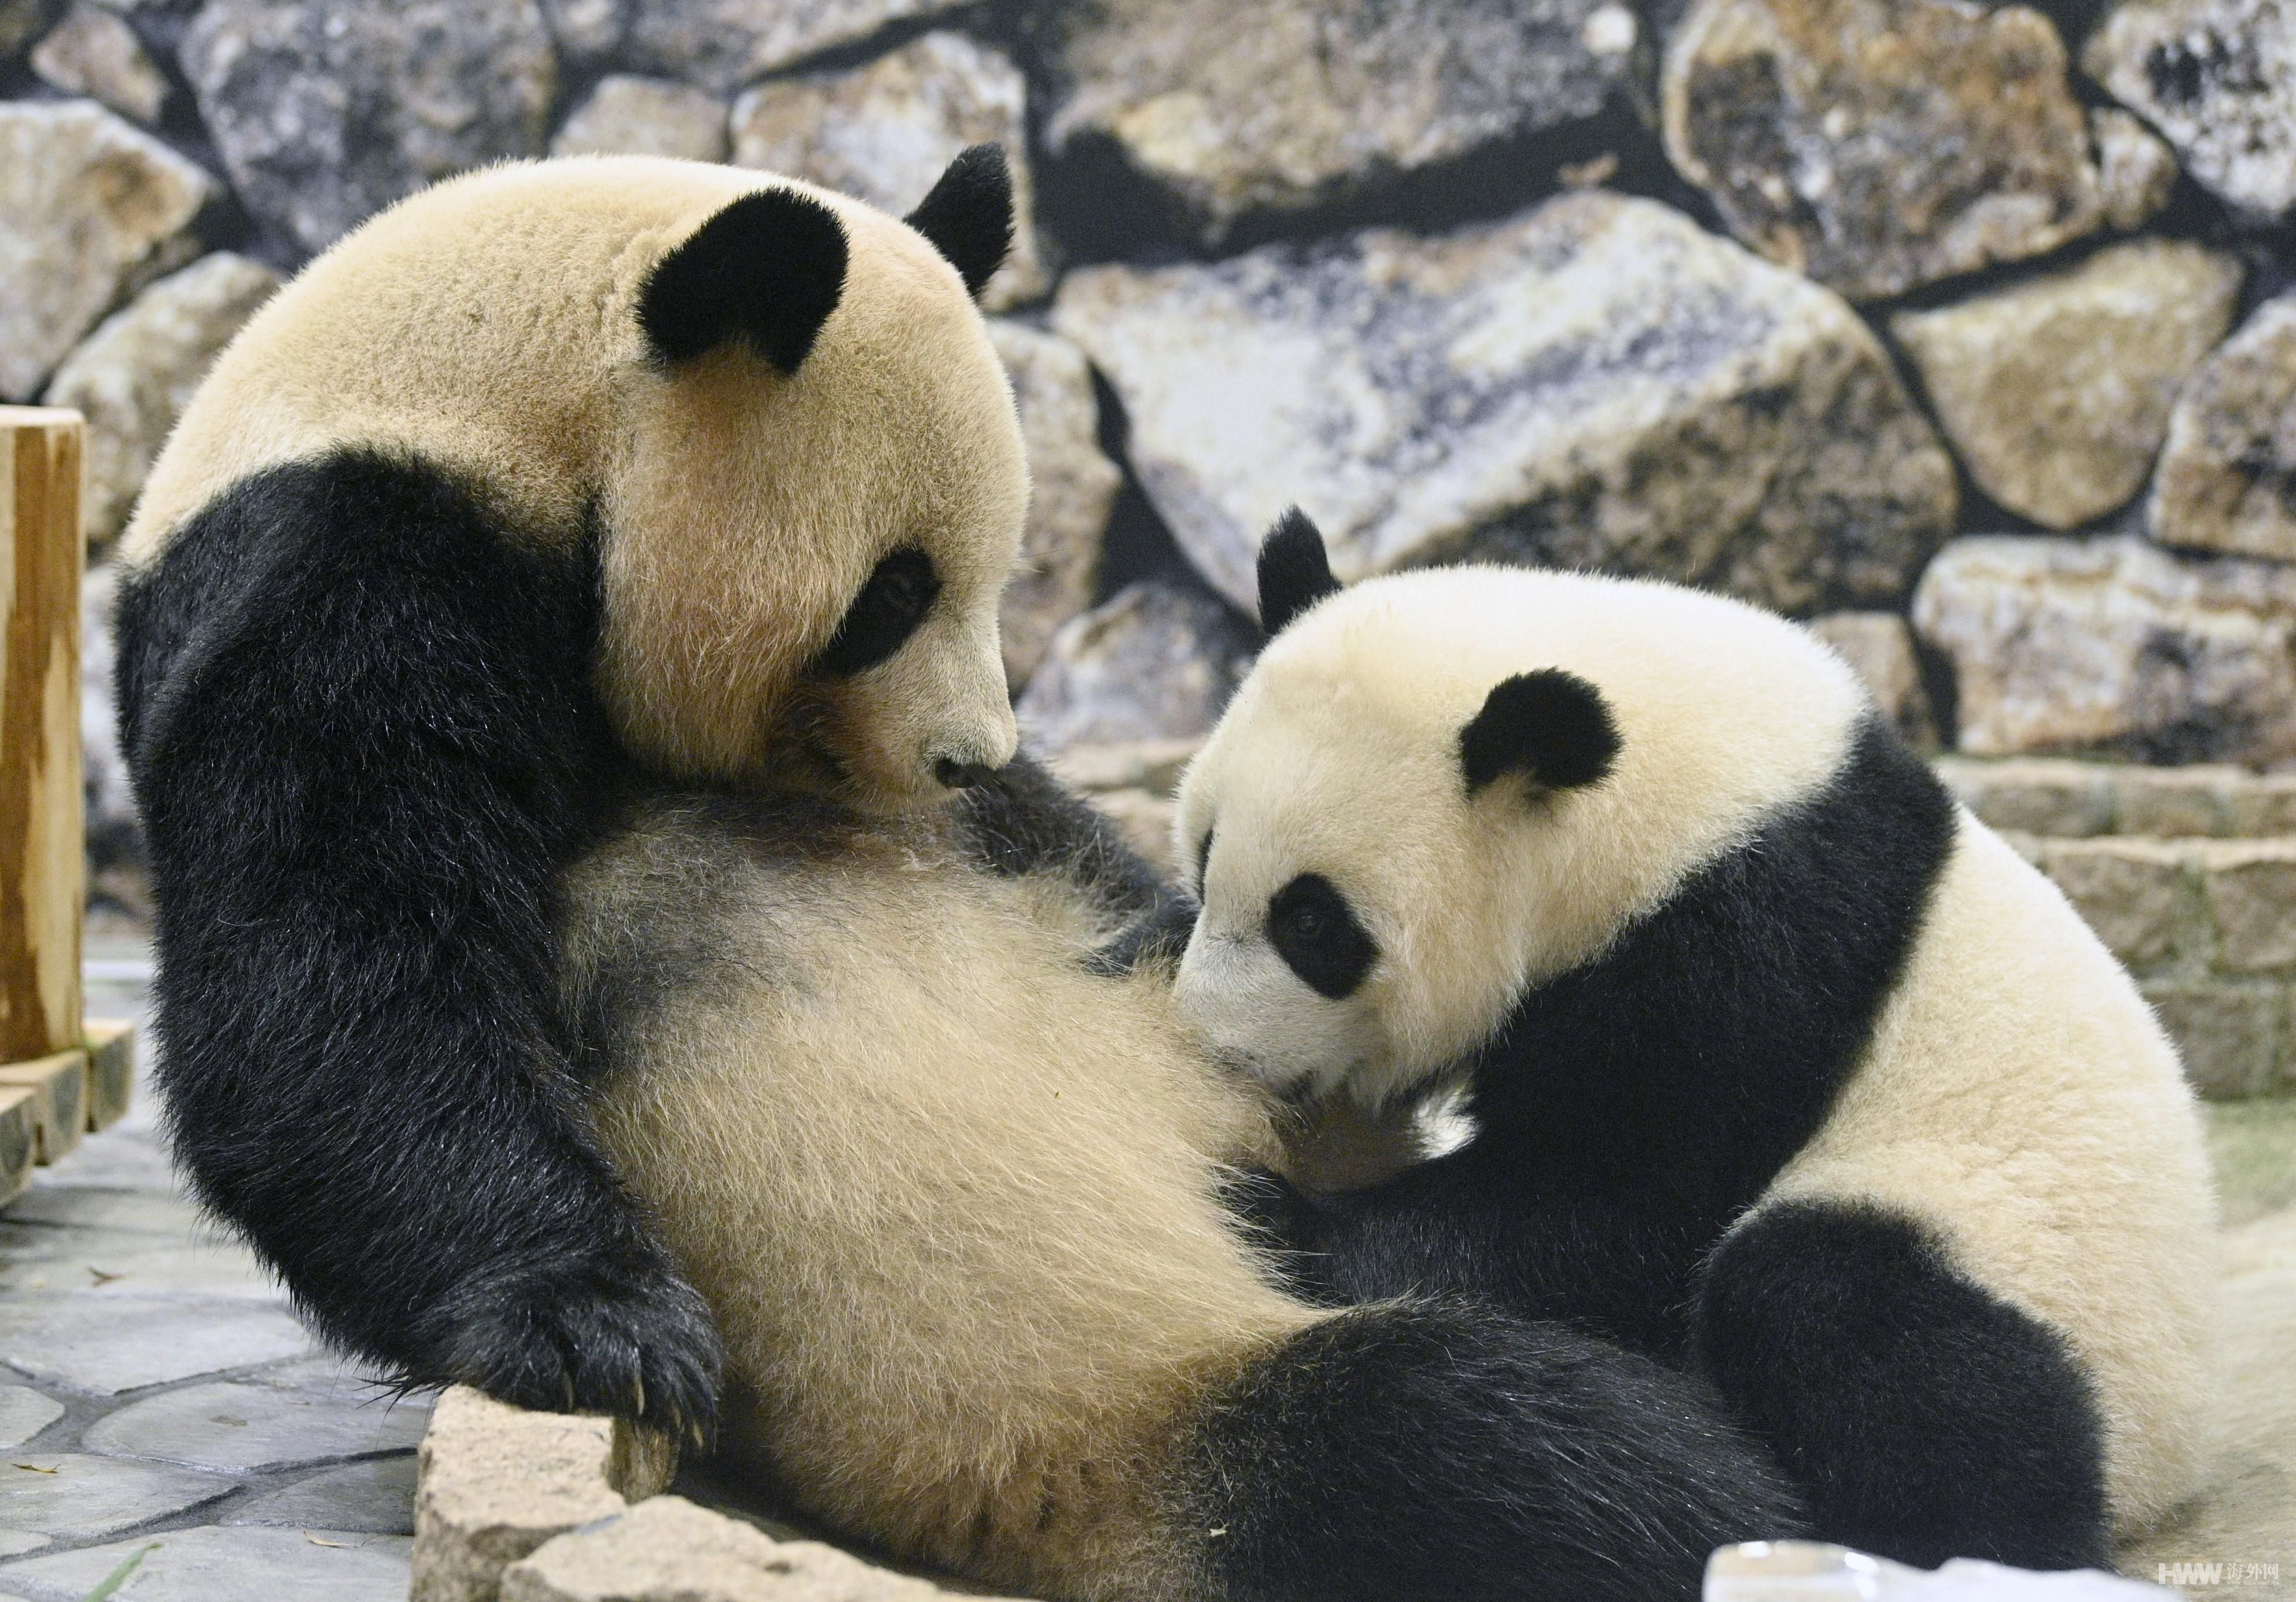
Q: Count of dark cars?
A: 0